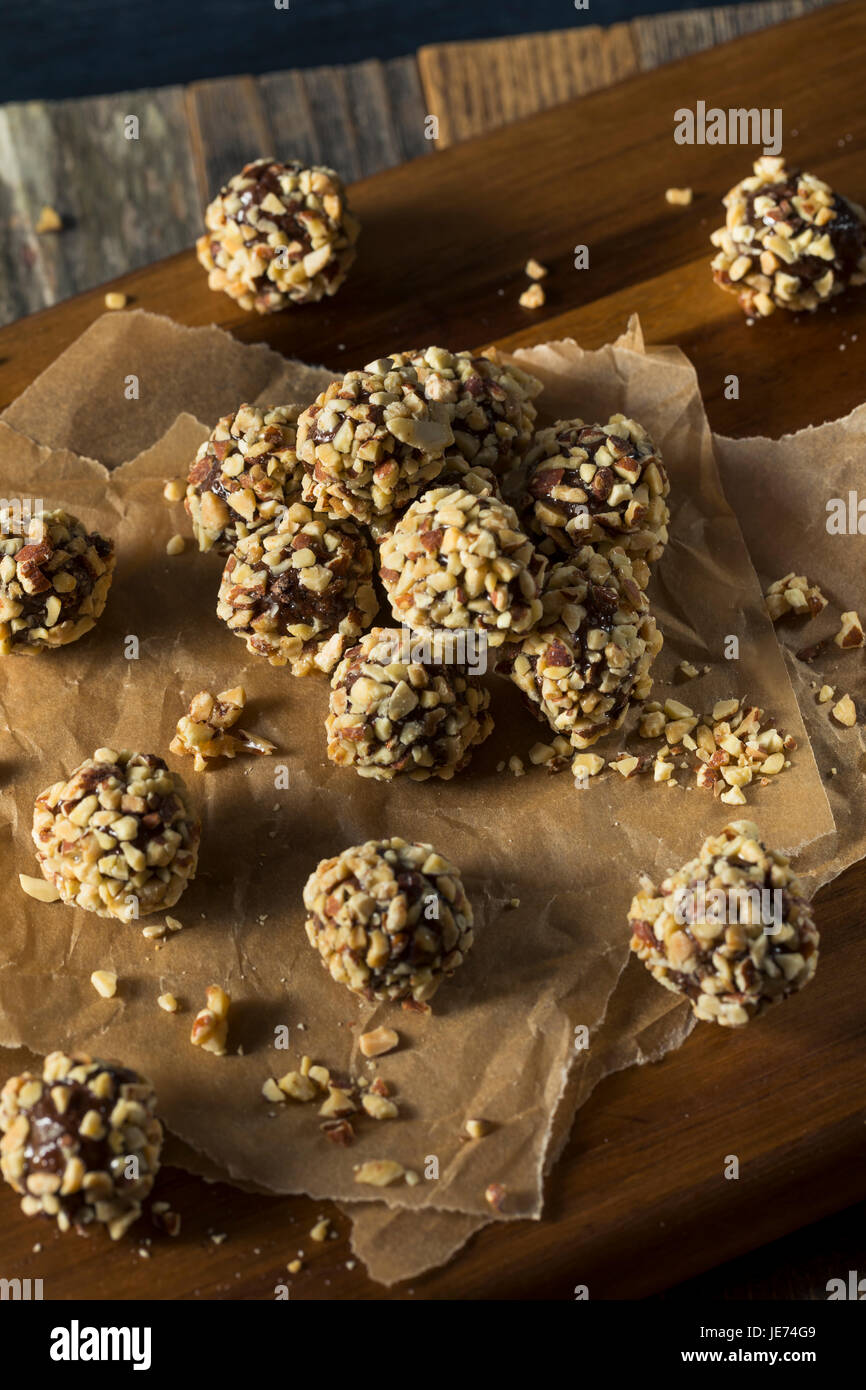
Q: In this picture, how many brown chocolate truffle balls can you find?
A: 15